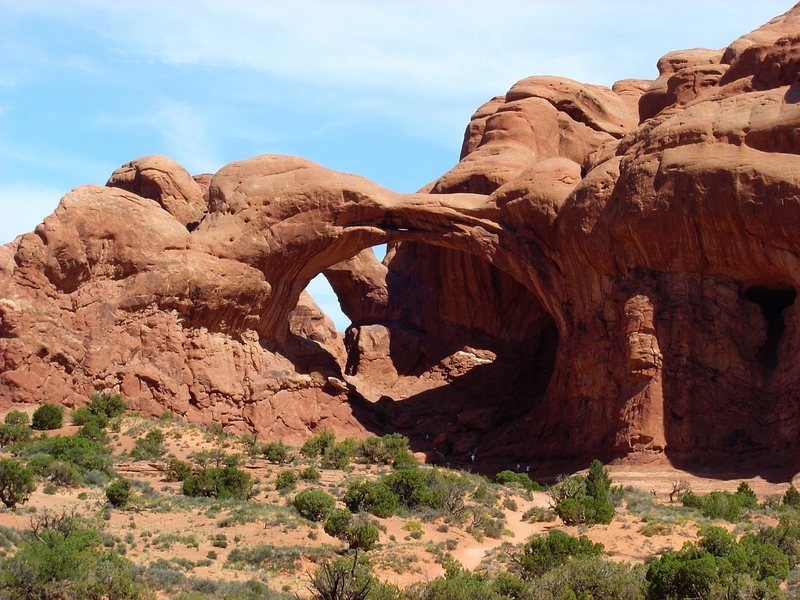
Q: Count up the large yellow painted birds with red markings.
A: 0